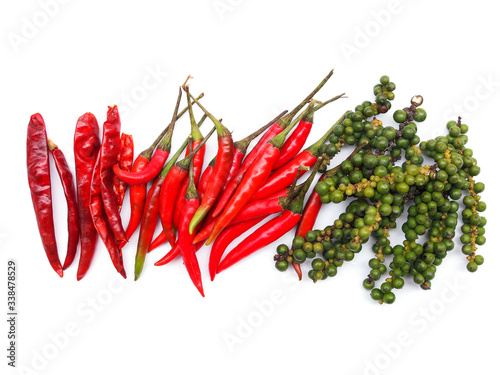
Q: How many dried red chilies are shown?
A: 6